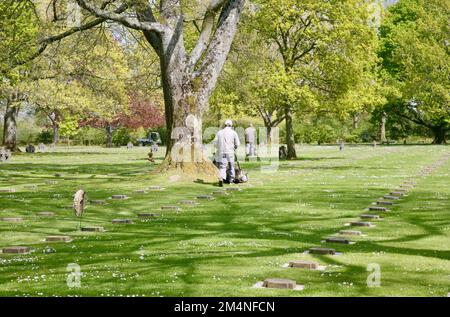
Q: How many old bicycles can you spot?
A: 0